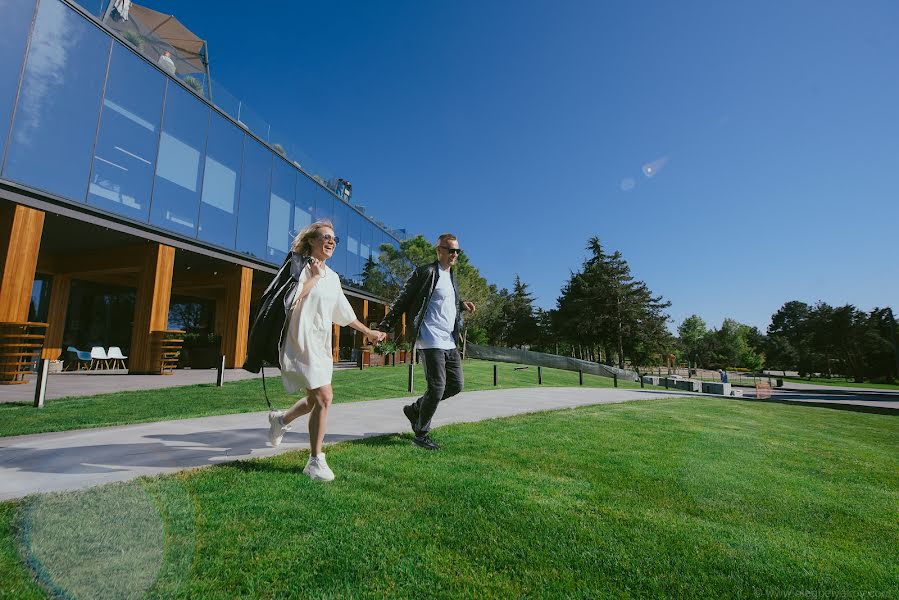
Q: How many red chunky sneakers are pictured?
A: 0